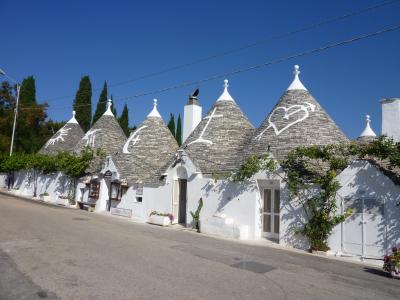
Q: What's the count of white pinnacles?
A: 6